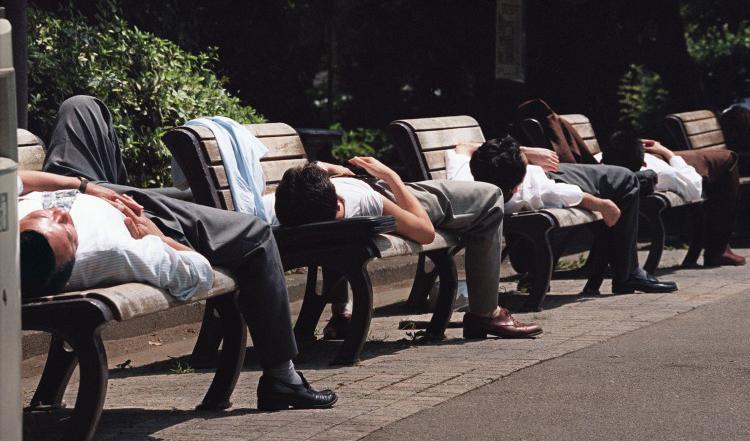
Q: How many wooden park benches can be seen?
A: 5